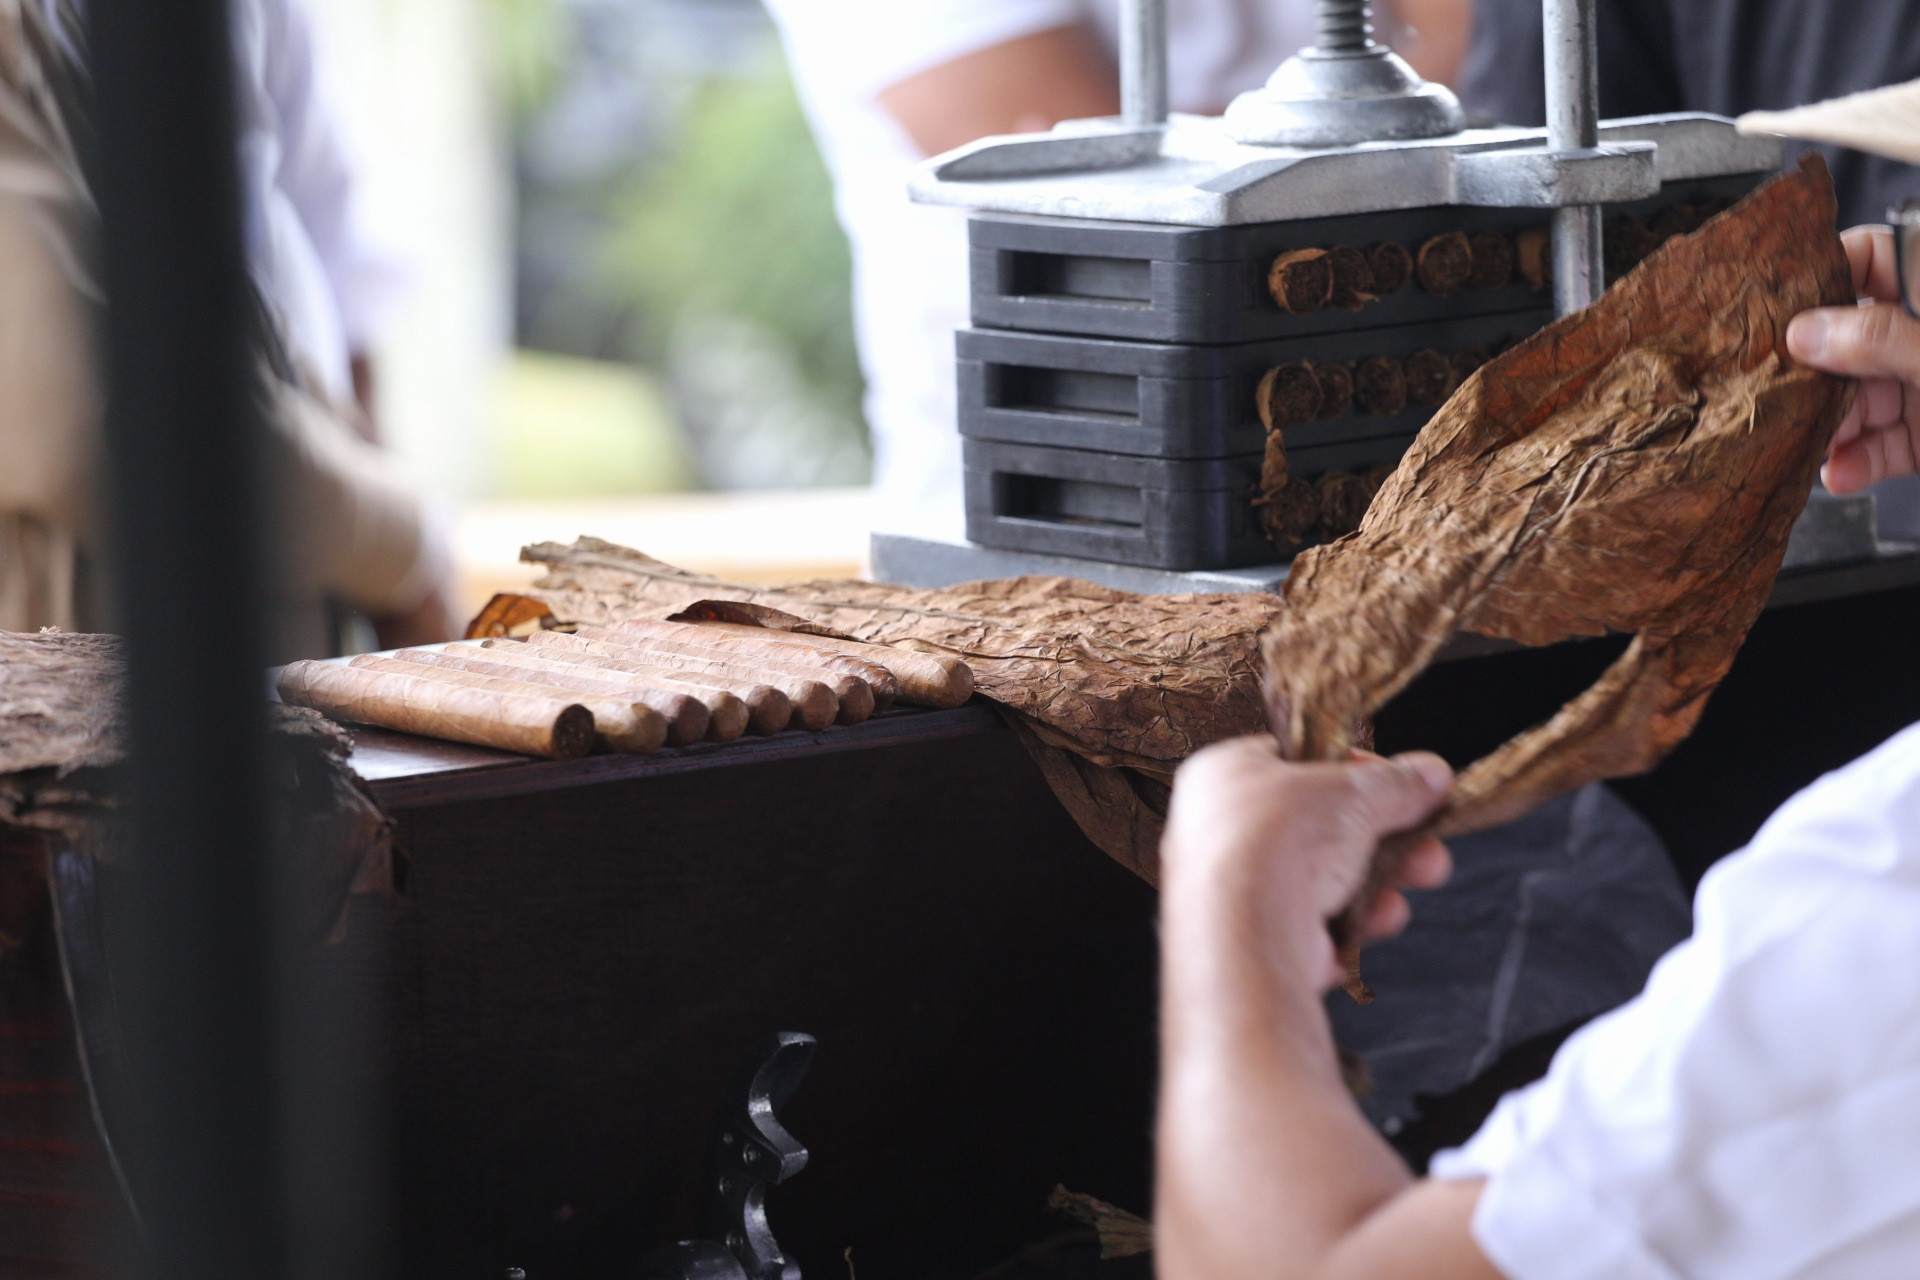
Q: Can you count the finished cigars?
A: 9